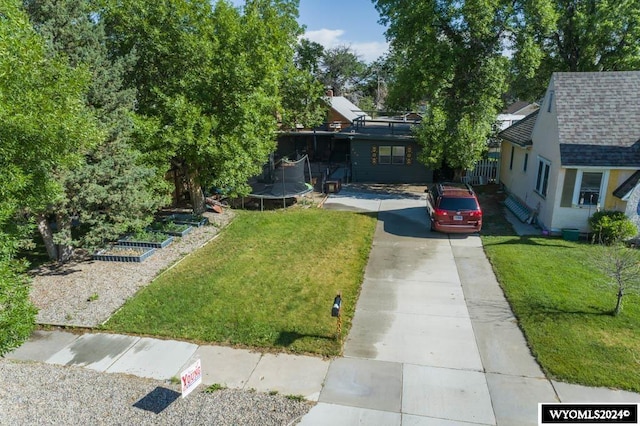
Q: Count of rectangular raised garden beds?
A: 4